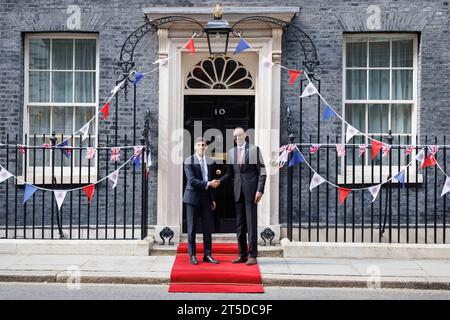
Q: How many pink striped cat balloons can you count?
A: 0